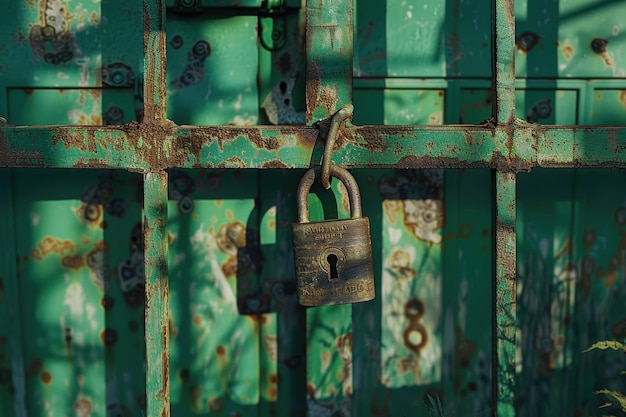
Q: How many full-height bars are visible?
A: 2